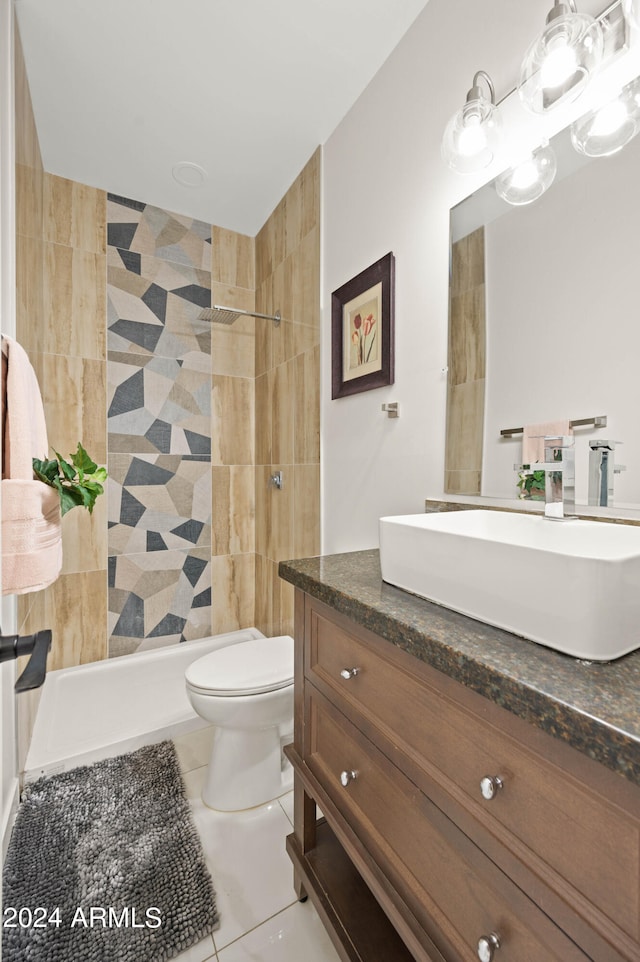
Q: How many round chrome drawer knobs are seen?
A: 4